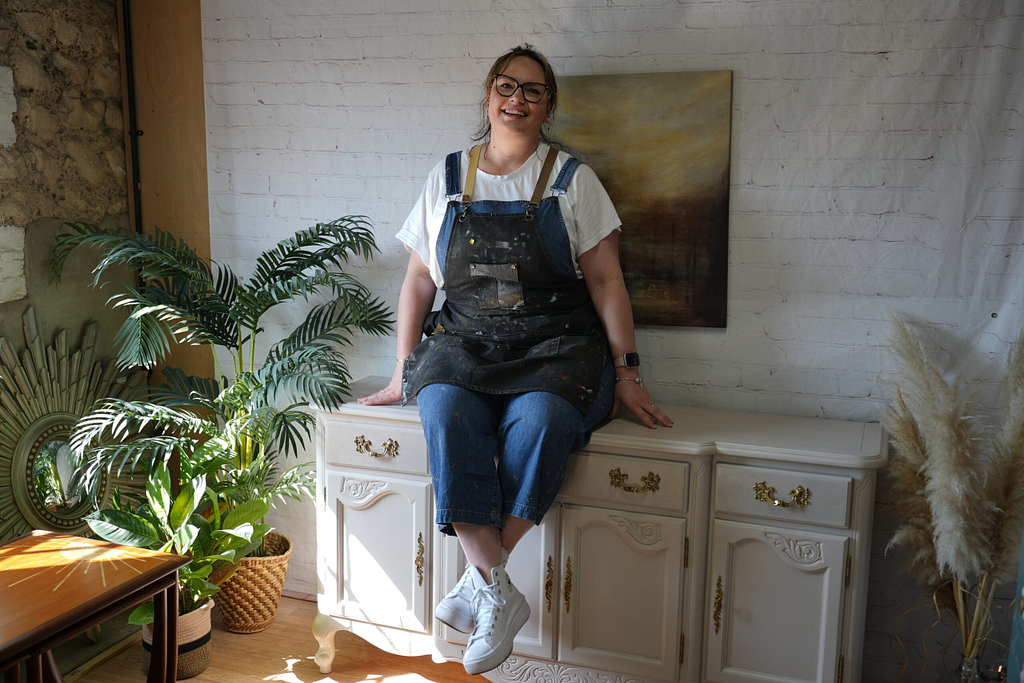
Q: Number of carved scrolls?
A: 3